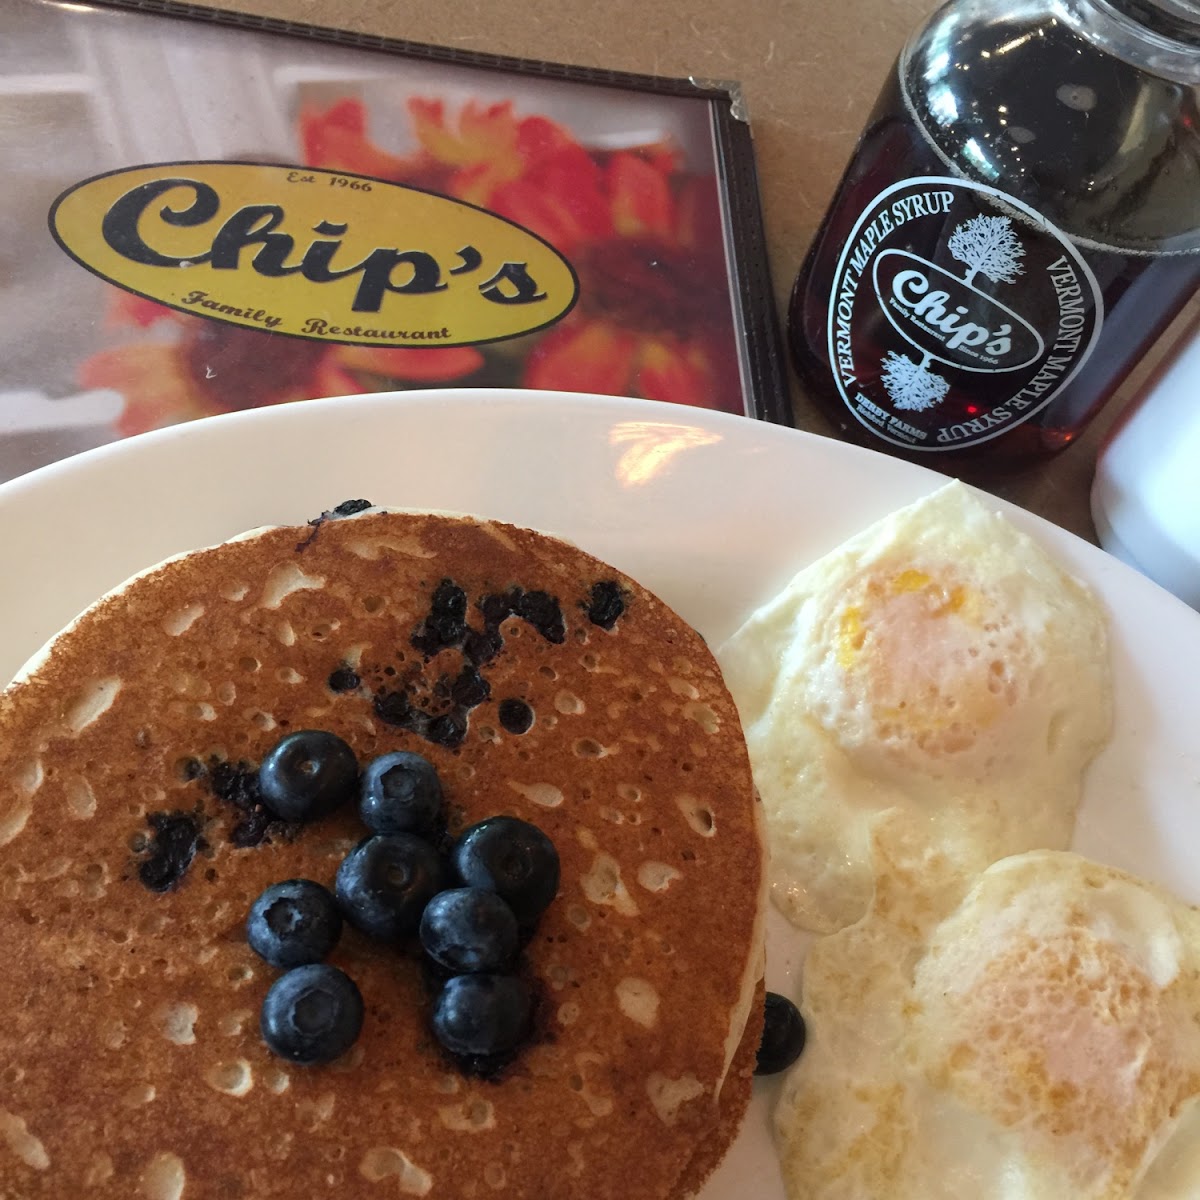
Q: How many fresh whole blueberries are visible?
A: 9